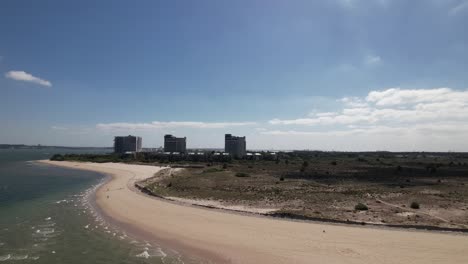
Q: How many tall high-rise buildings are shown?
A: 3